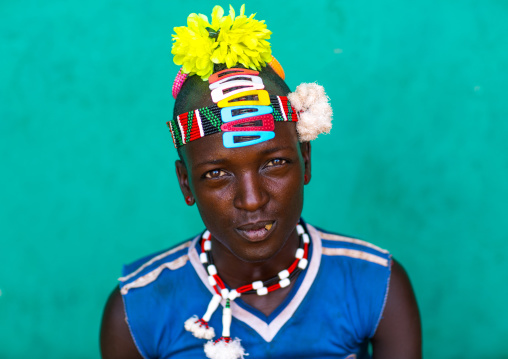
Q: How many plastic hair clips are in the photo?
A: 7